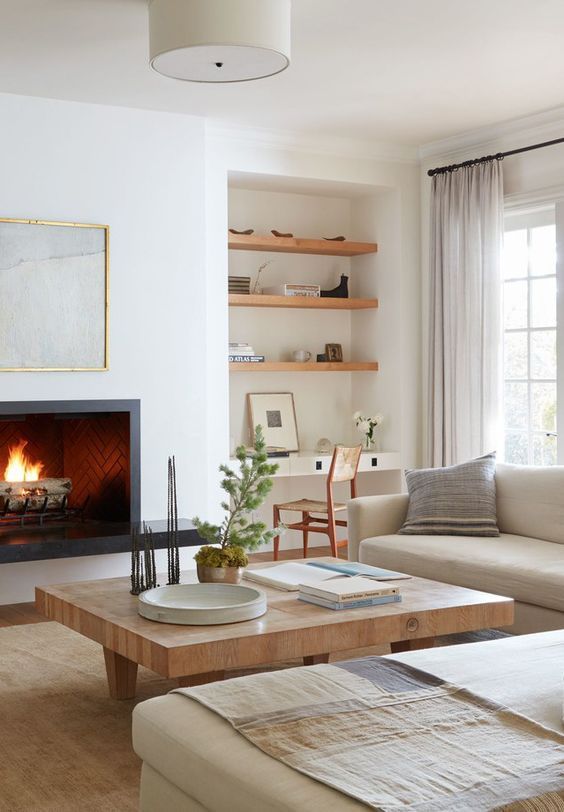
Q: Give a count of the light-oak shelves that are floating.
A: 3